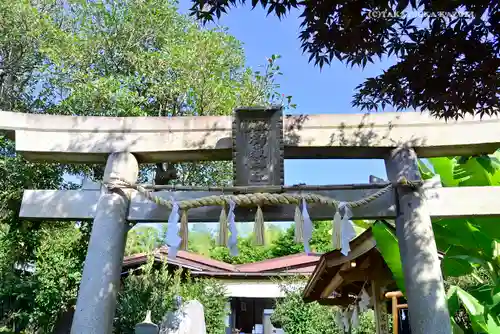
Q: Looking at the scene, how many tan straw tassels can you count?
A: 5